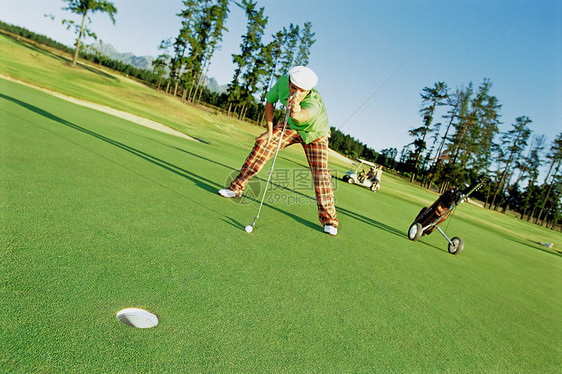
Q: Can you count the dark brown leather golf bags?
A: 1